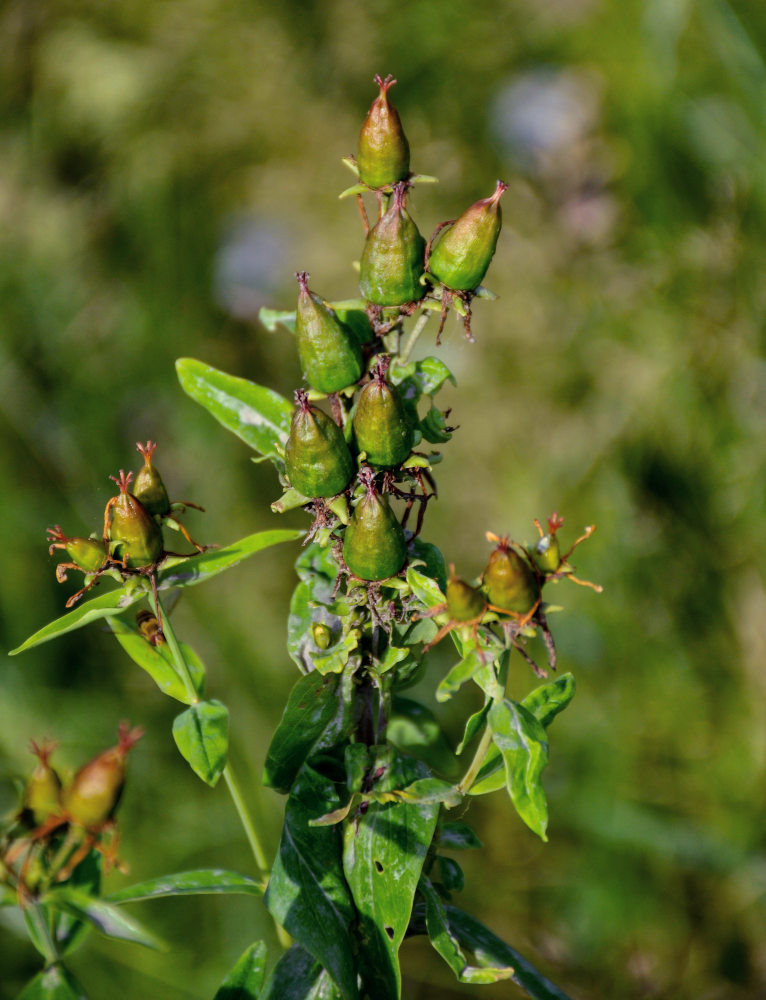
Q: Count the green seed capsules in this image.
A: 15